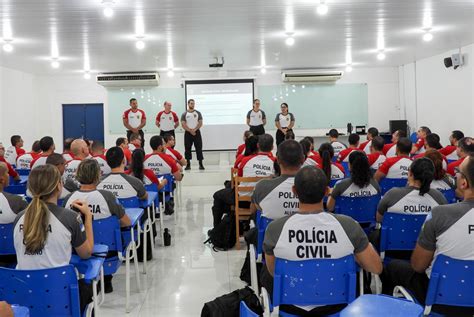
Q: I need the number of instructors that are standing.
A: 5